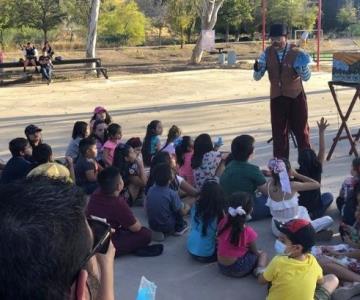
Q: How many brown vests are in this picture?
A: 1